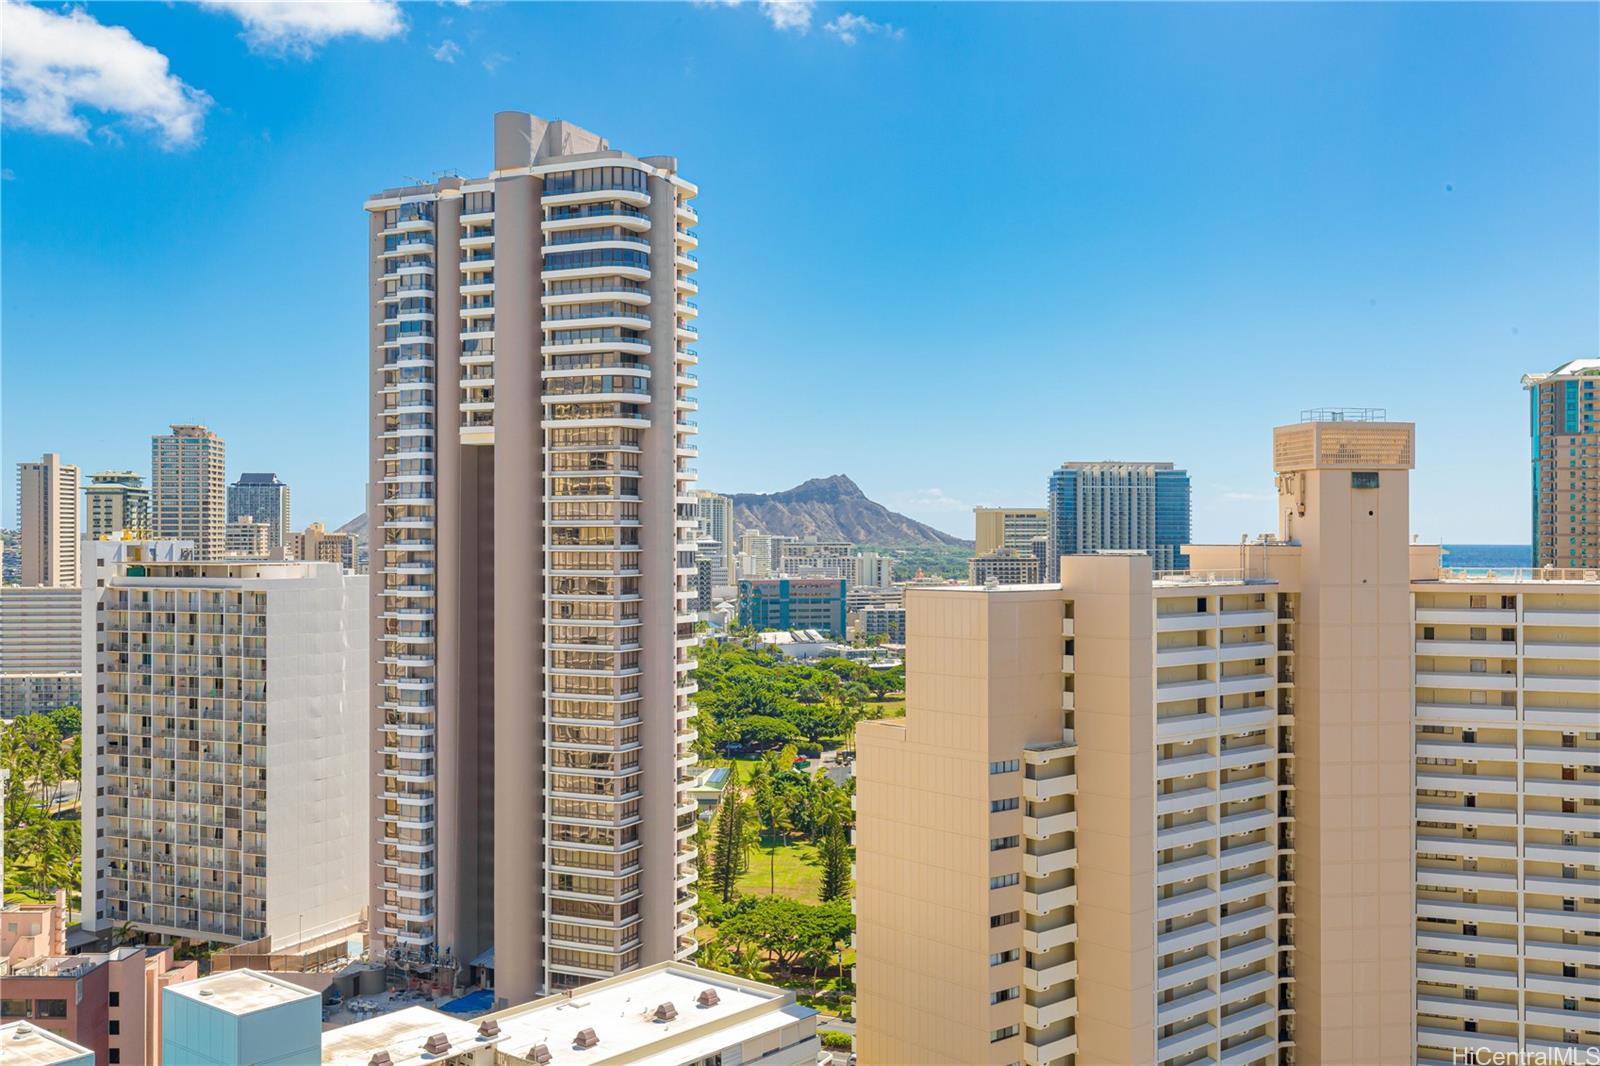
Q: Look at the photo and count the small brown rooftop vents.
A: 7